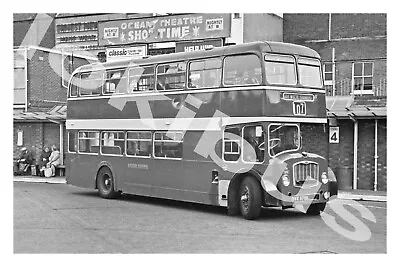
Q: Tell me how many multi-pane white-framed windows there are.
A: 2